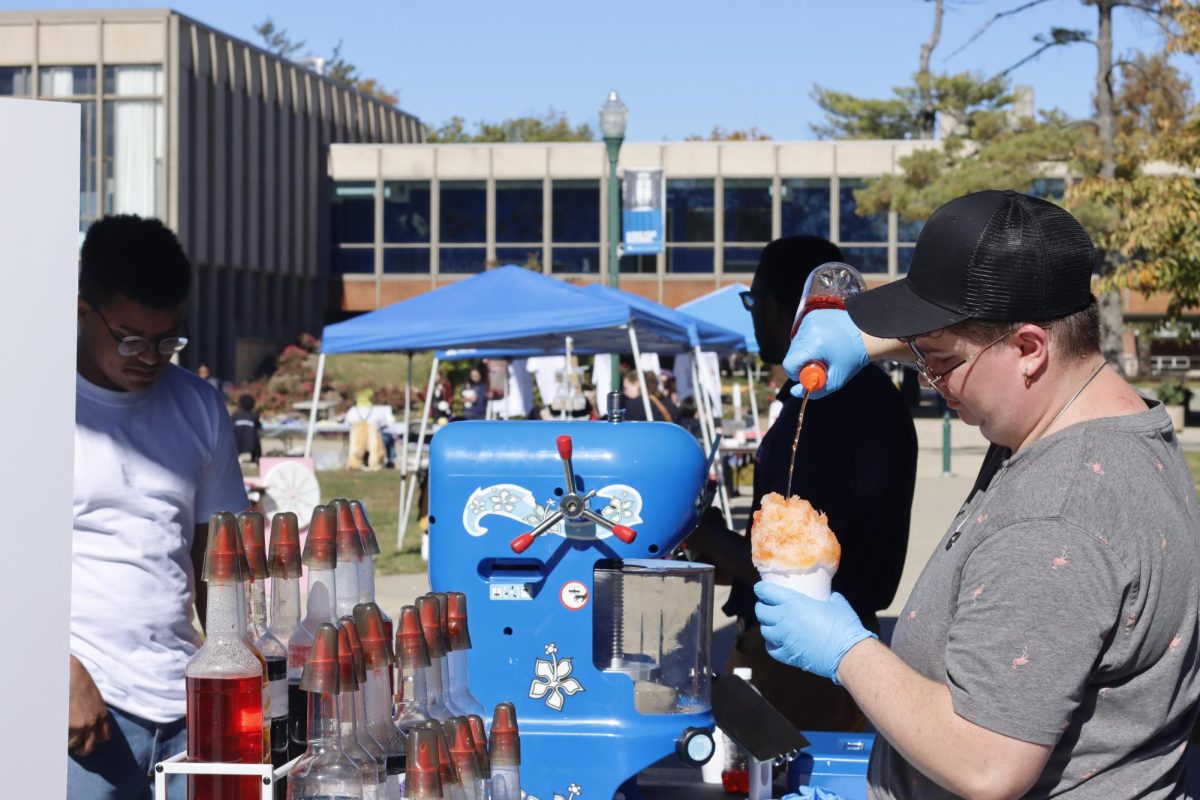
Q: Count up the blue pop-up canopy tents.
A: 3